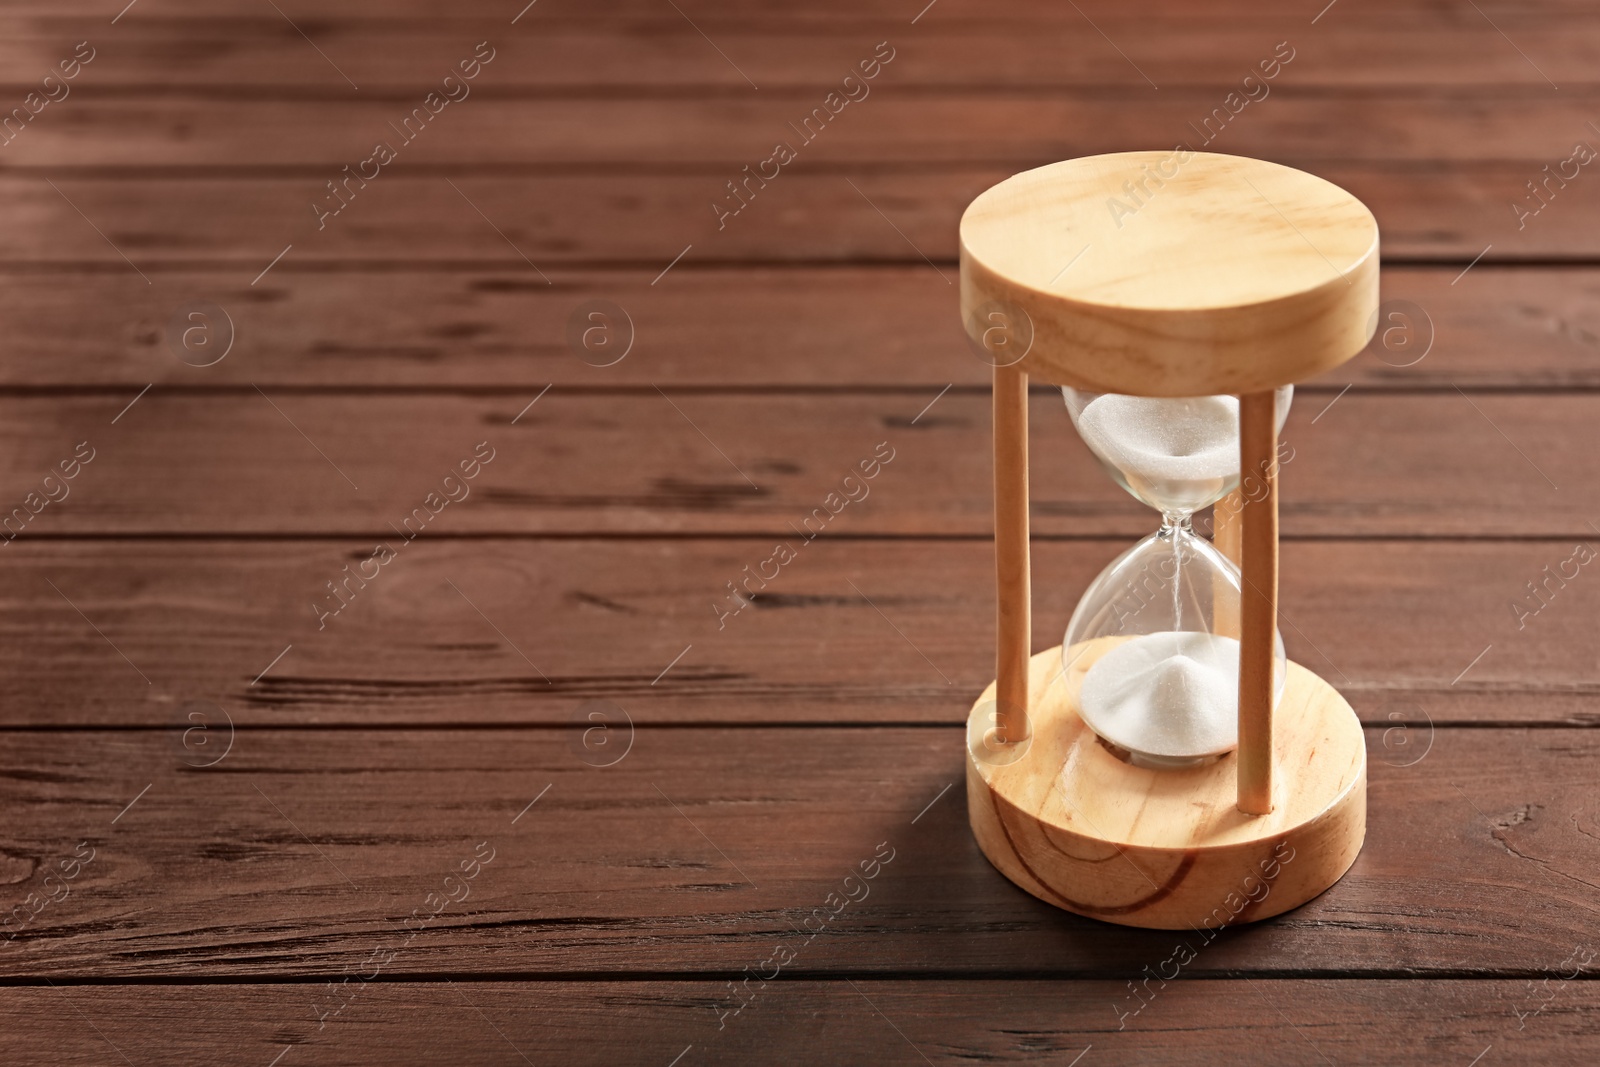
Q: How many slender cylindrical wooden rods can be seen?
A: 3